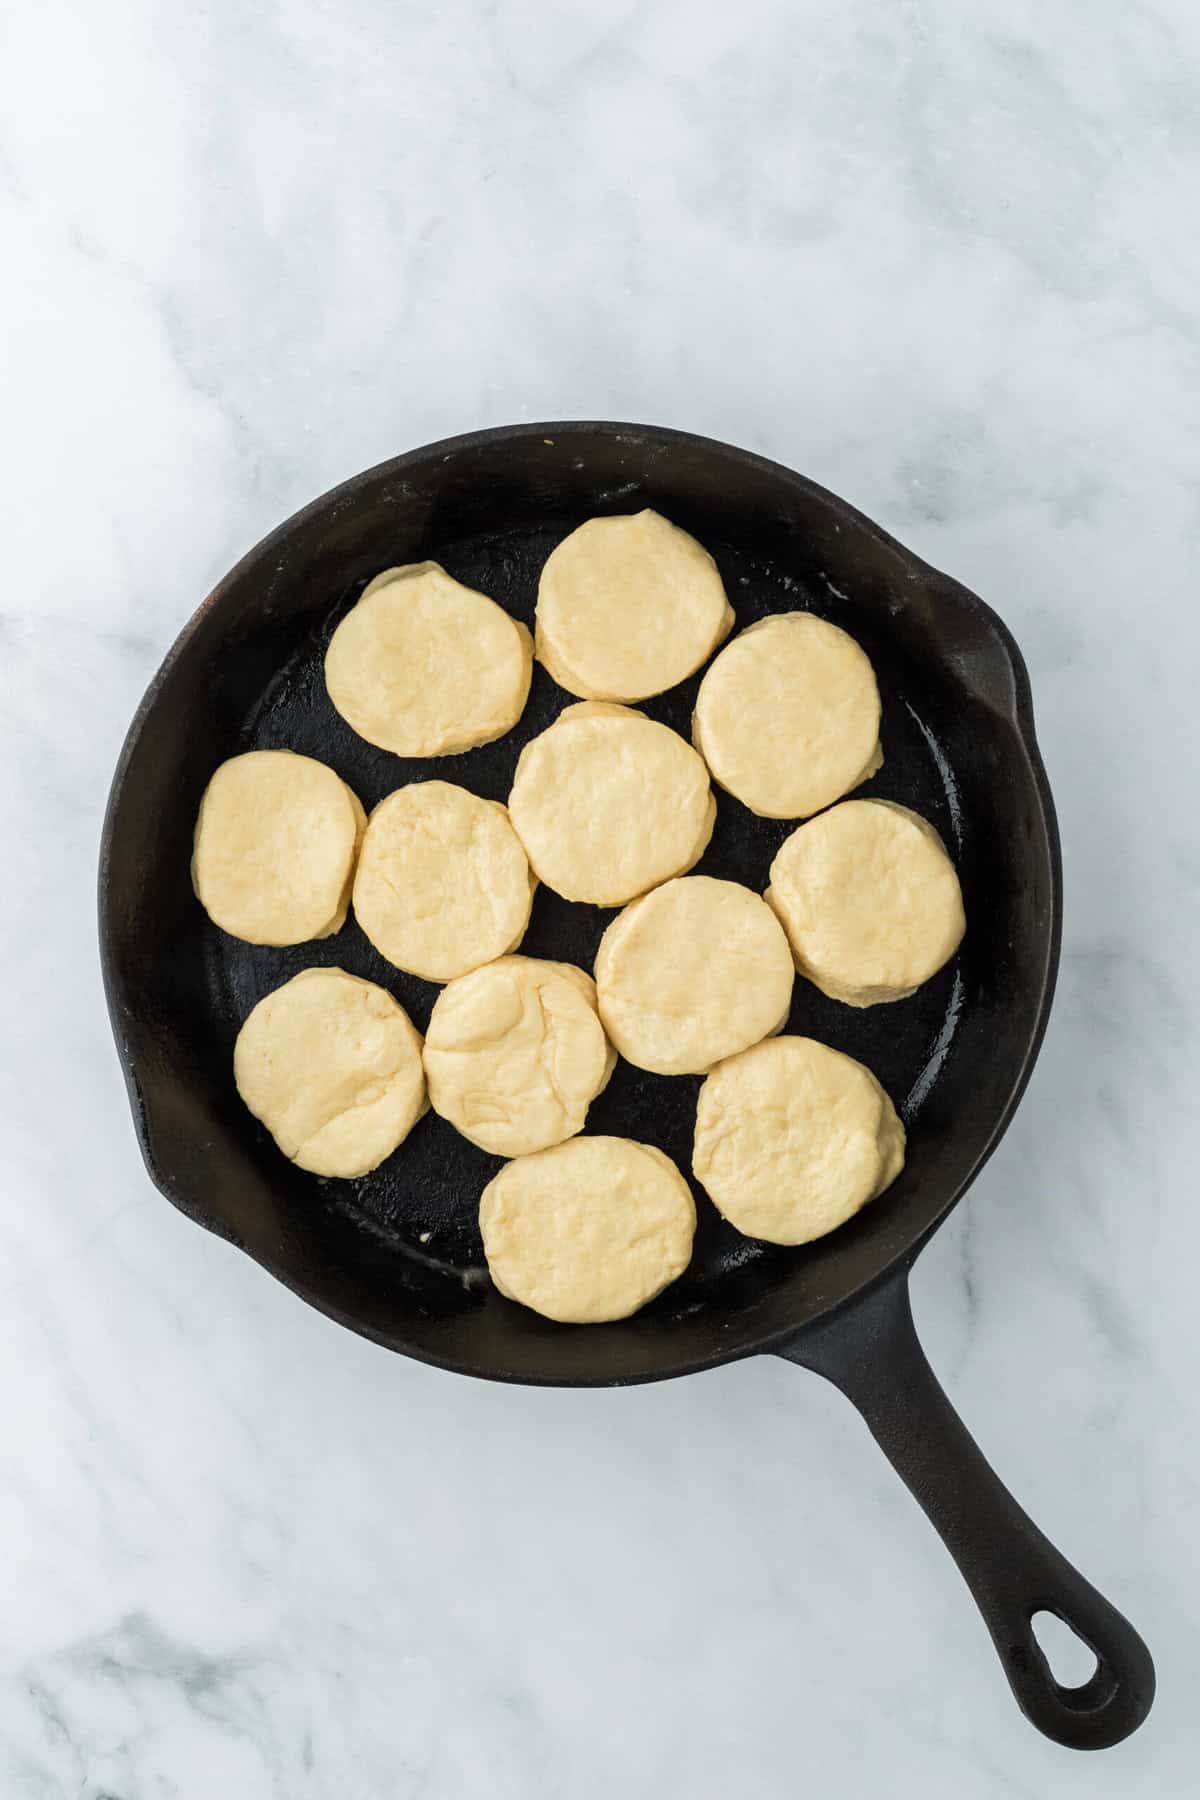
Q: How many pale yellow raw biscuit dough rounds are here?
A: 12